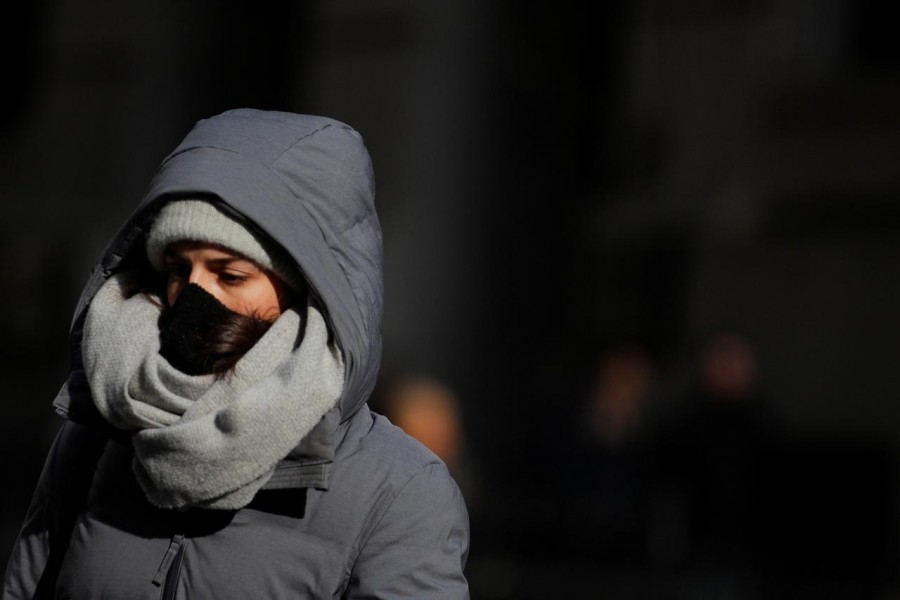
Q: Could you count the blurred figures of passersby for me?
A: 3